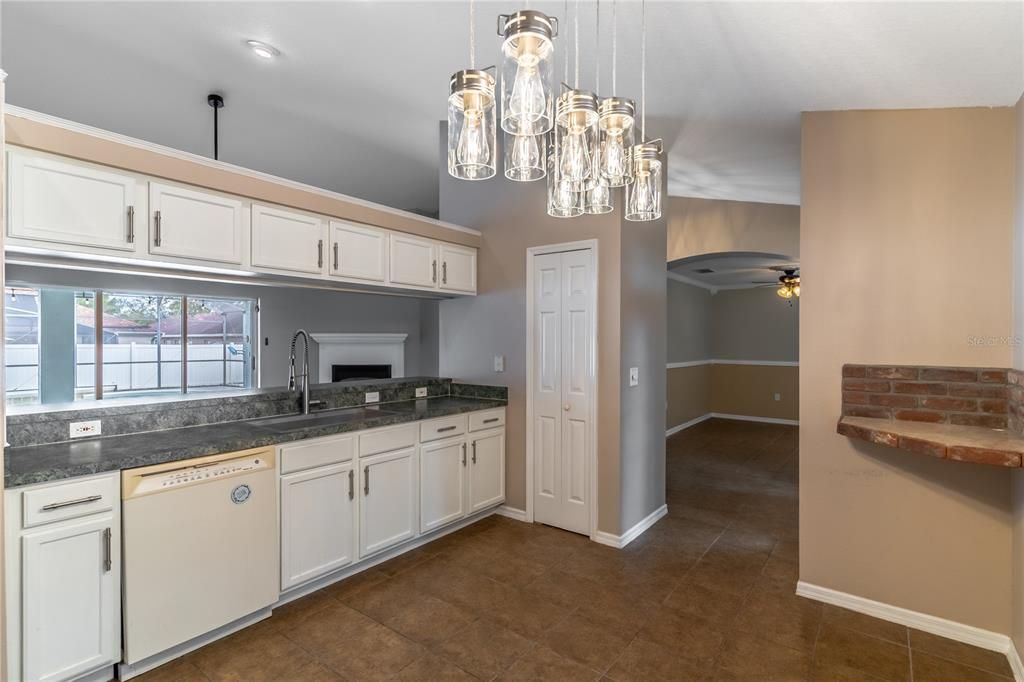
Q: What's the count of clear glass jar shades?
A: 8